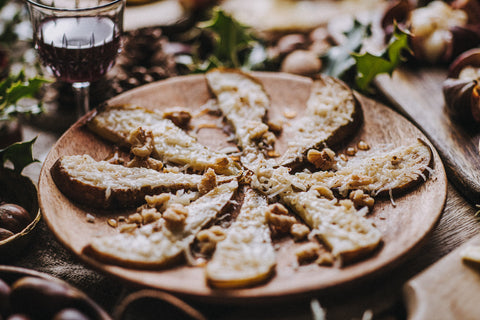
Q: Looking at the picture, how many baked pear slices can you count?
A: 8